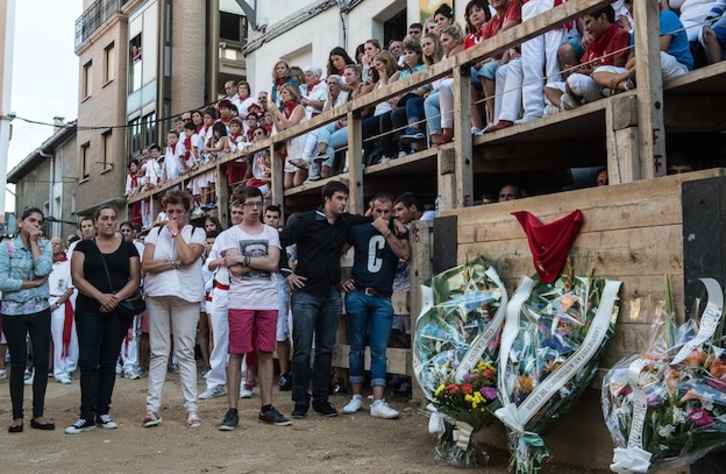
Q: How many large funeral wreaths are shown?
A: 3